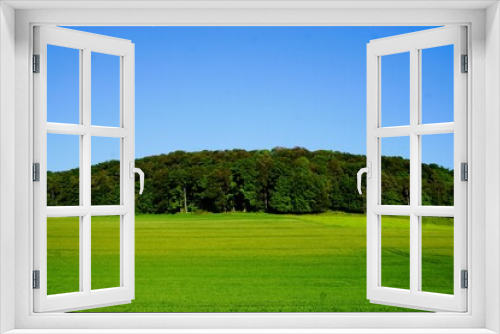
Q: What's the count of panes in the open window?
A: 12